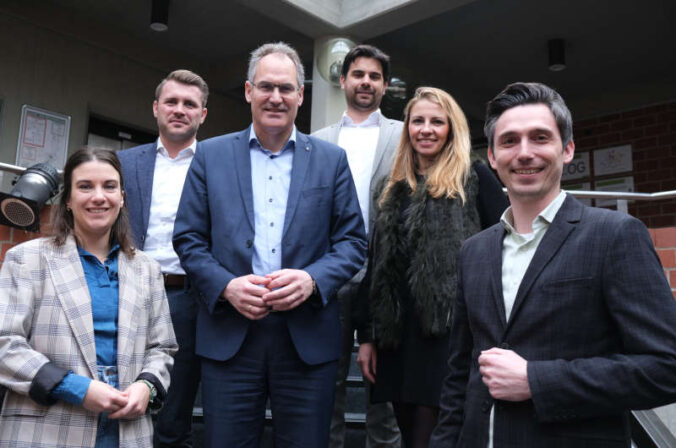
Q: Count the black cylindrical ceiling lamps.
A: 2